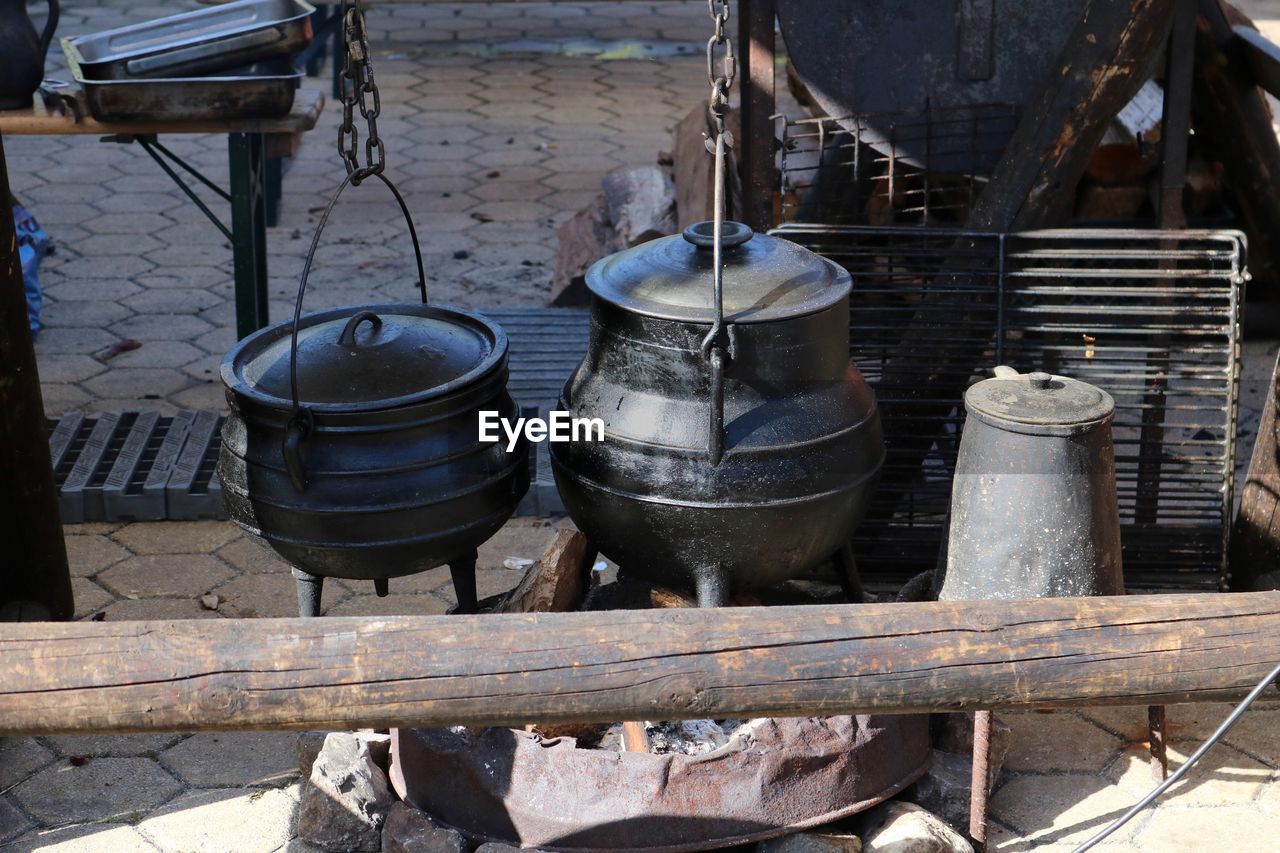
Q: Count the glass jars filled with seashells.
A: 0